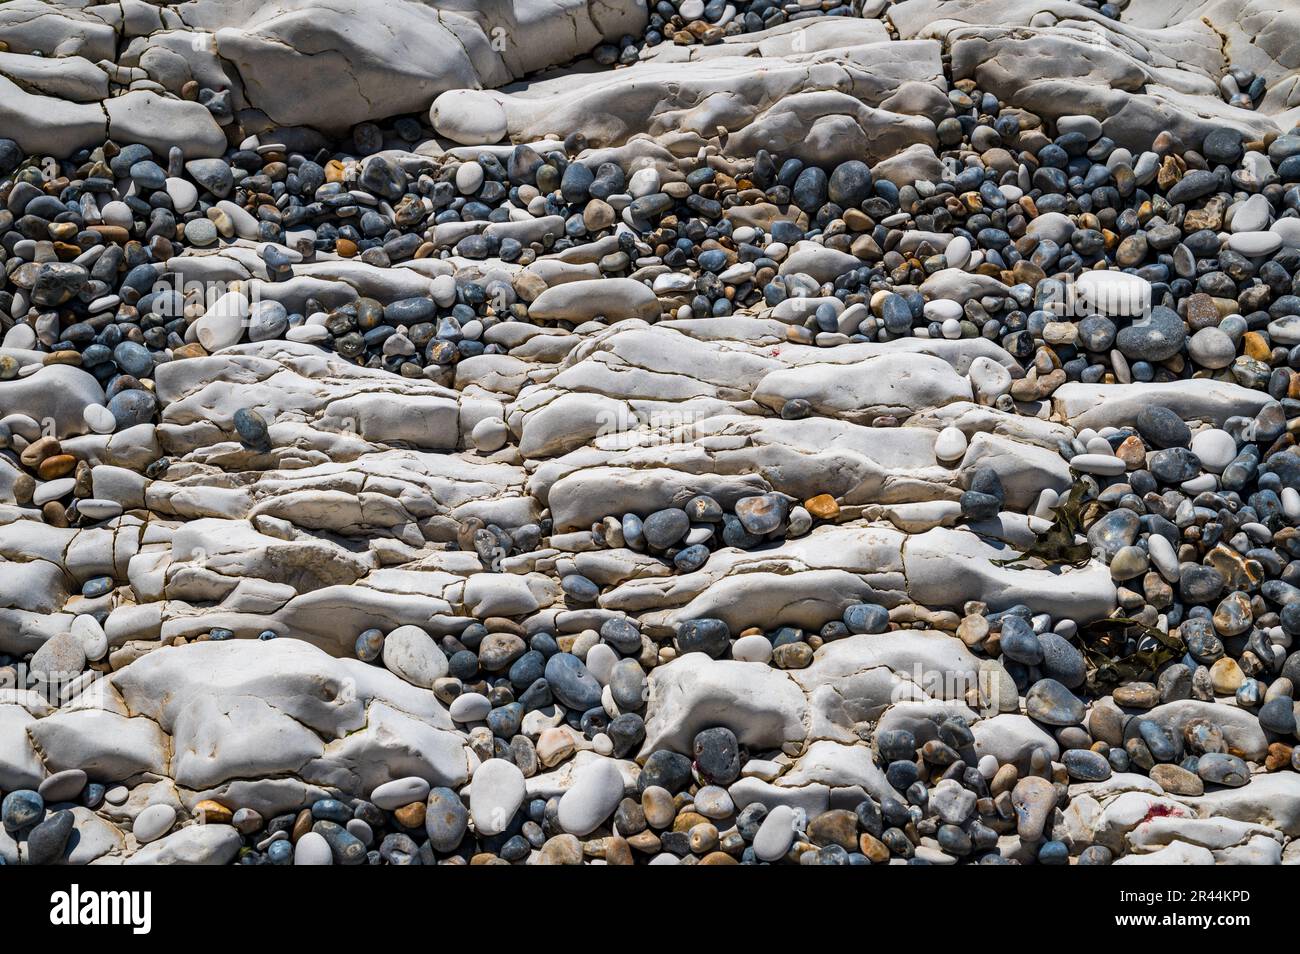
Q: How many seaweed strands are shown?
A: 2